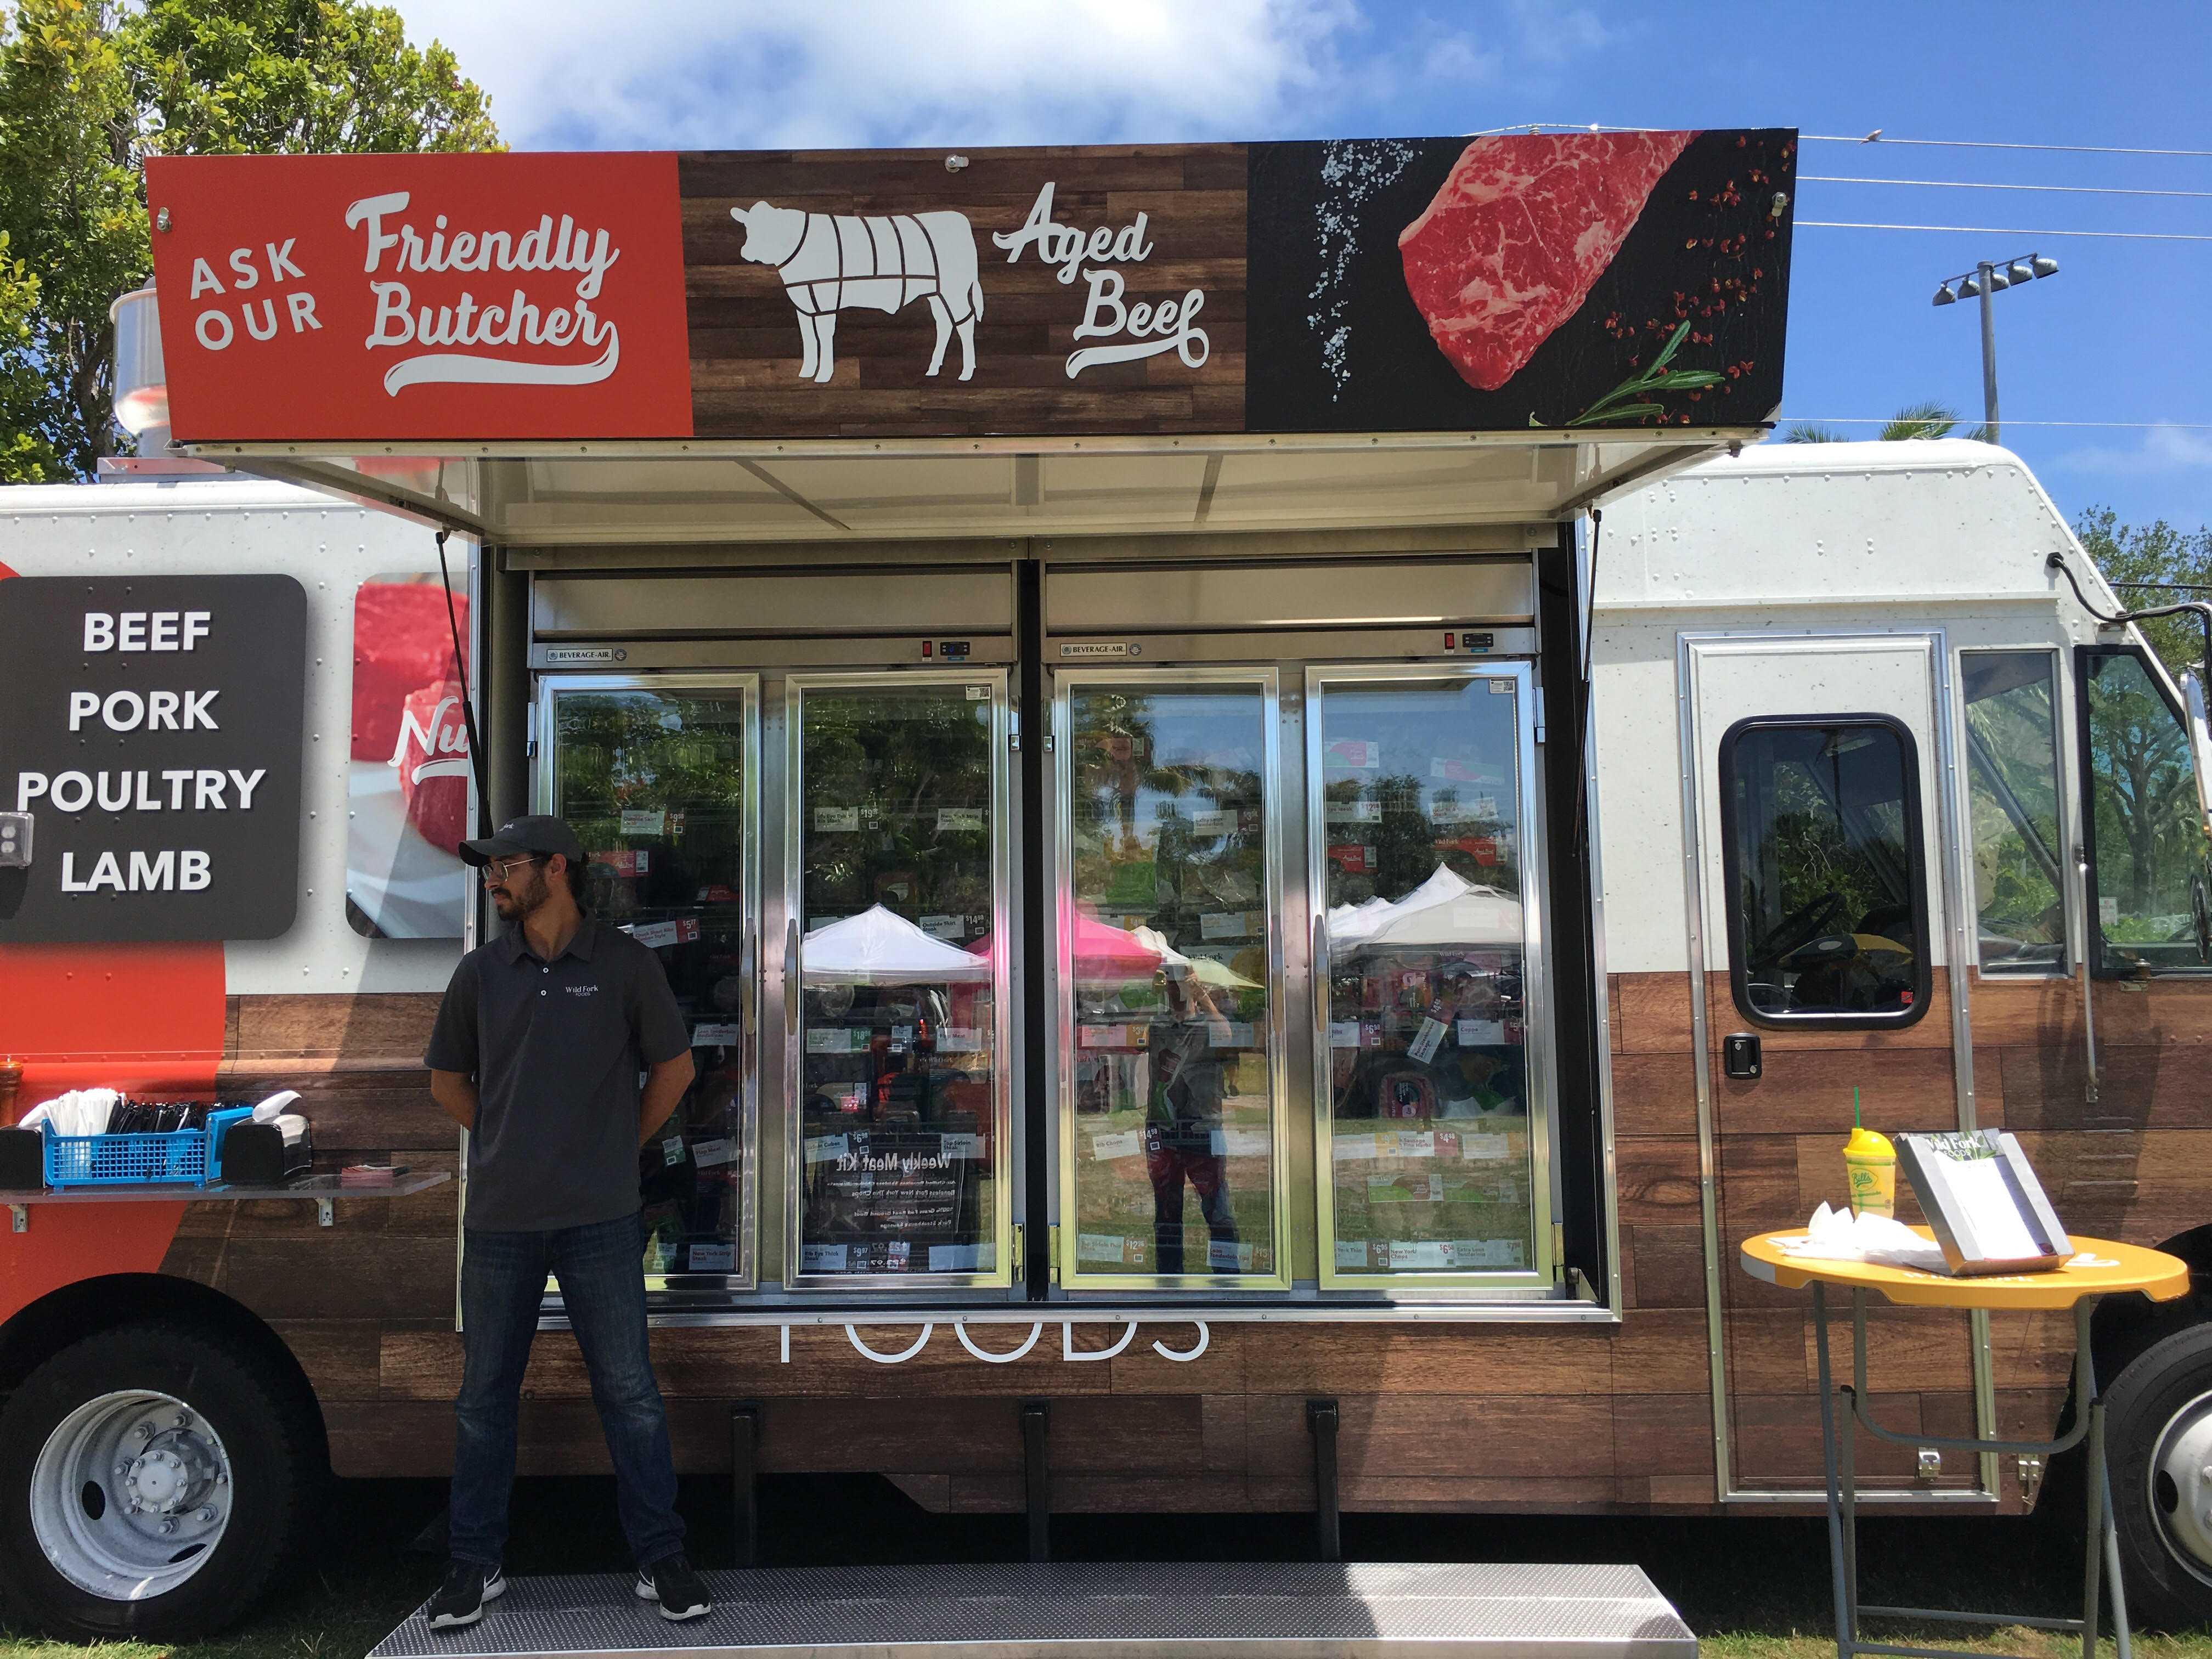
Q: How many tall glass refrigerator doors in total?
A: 4